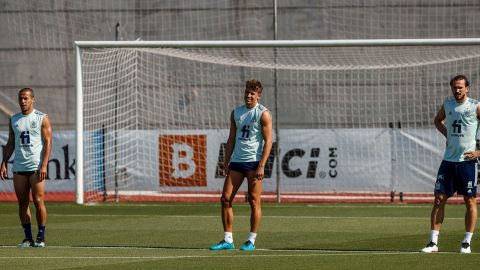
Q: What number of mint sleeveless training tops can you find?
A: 3